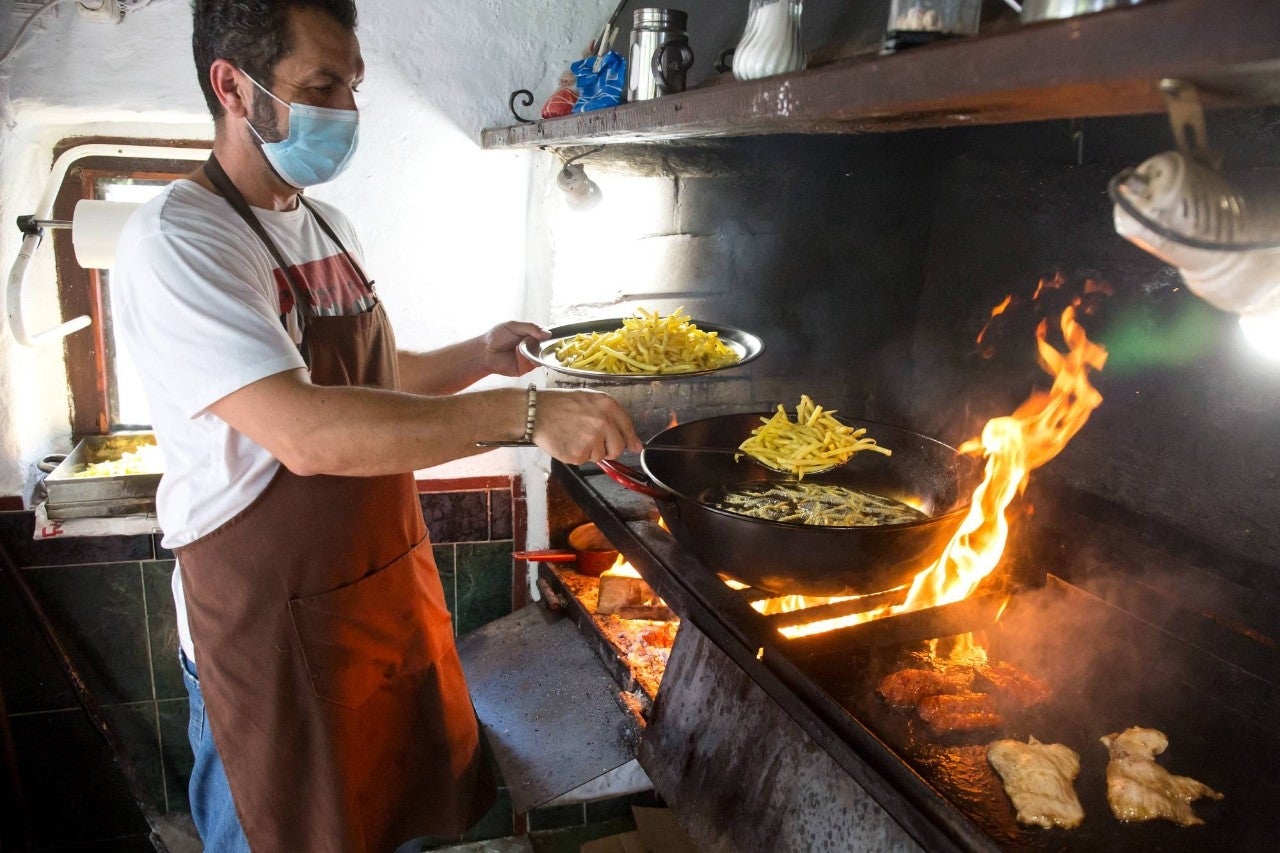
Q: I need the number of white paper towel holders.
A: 1